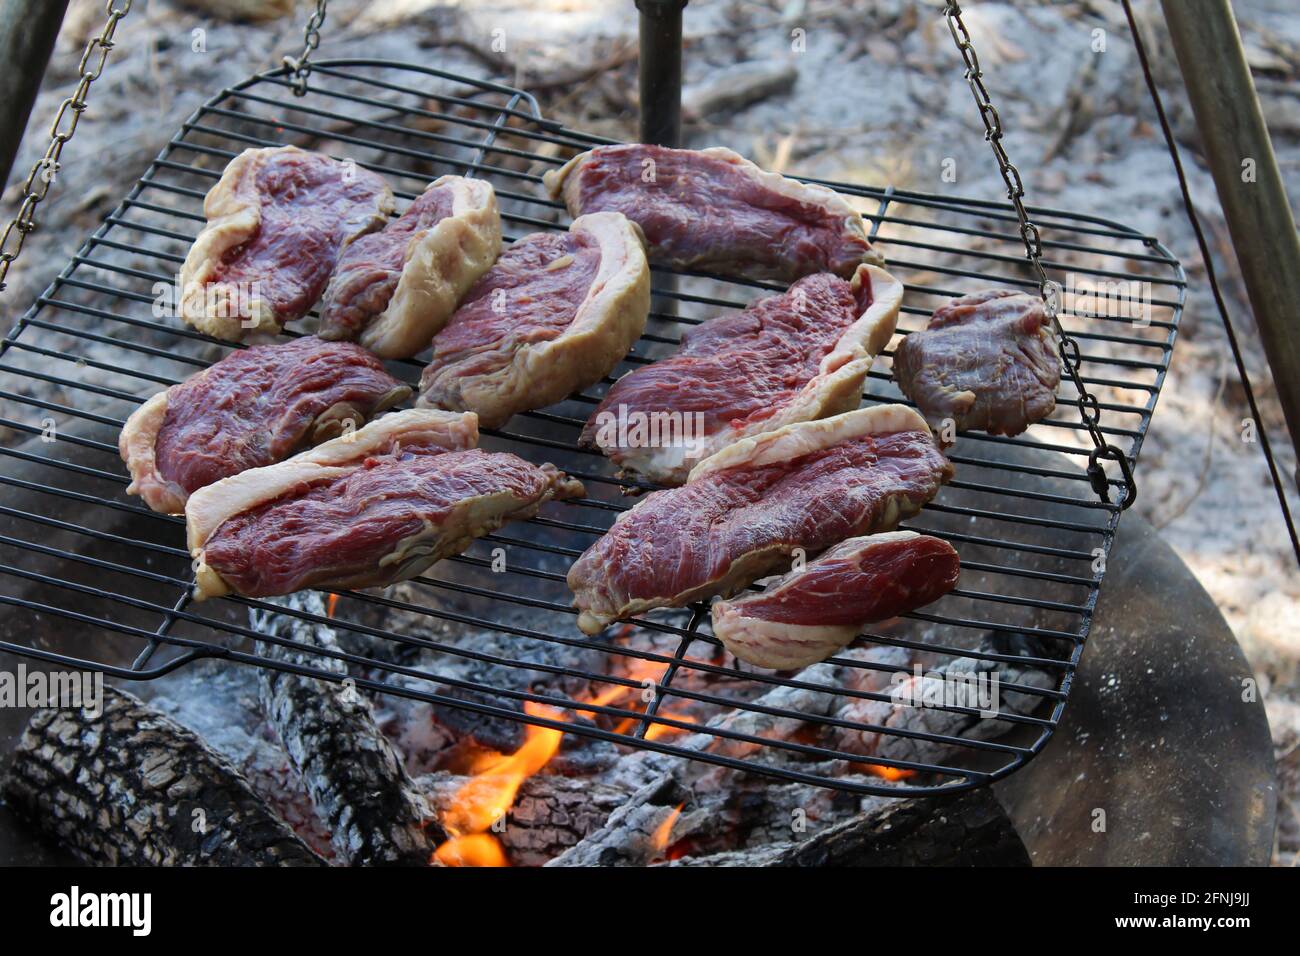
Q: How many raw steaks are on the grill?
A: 10